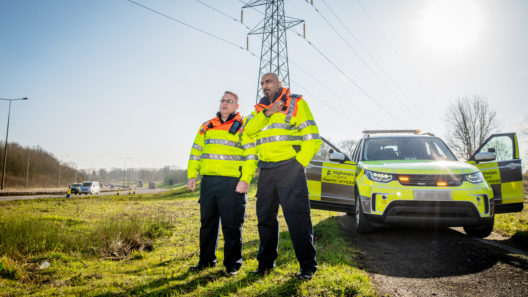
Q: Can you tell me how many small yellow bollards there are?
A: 4